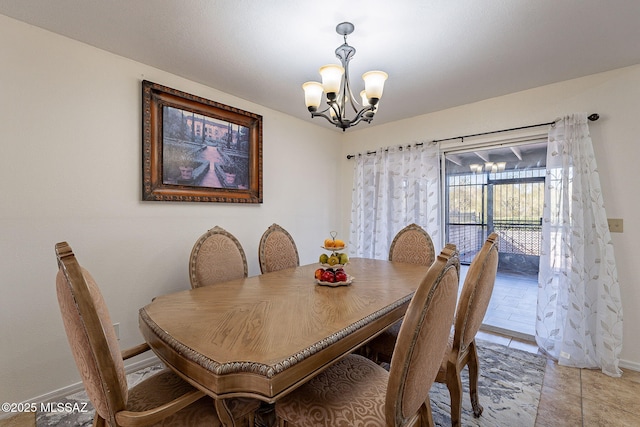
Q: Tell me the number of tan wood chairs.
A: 6